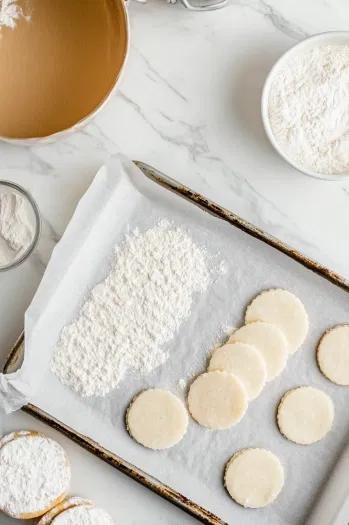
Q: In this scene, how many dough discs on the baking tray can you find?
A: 8